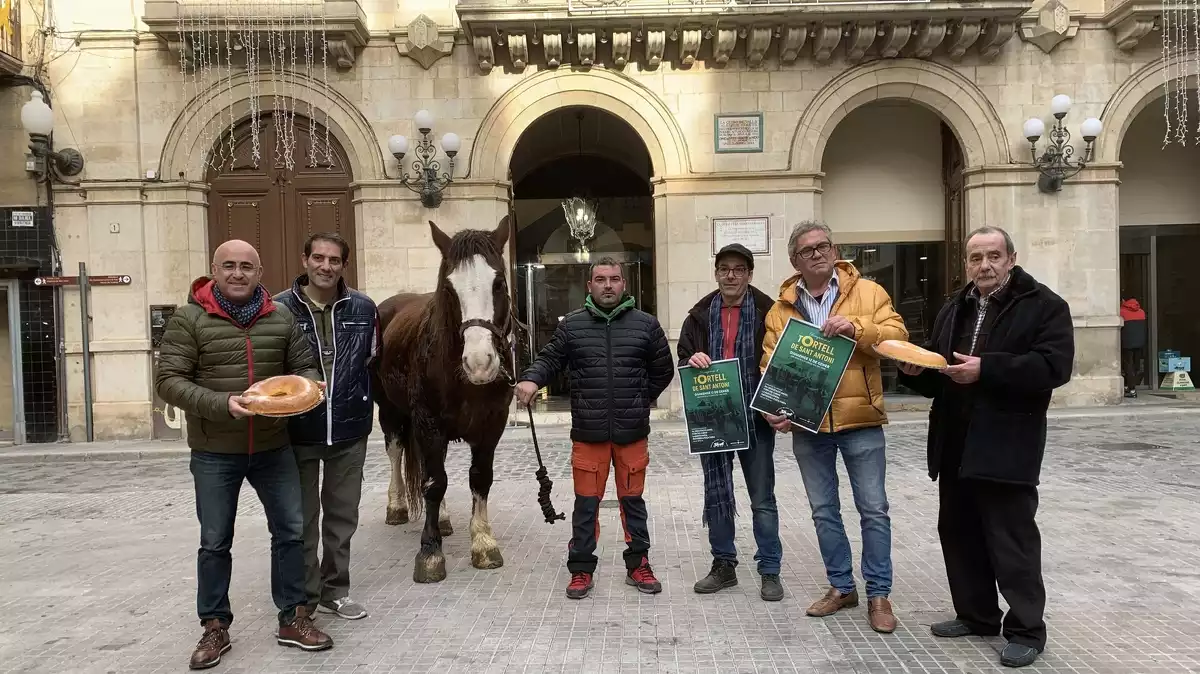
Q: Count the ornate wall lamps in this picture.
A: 3